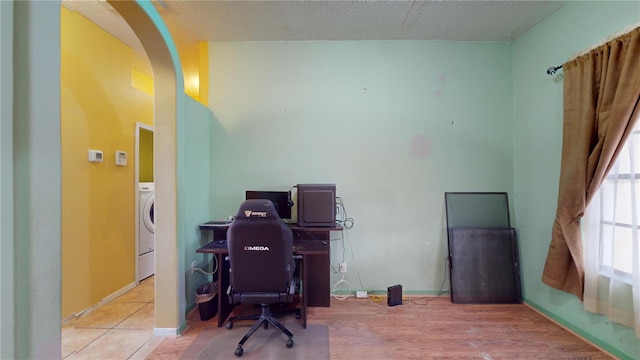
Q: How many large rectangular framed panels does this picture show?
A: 2